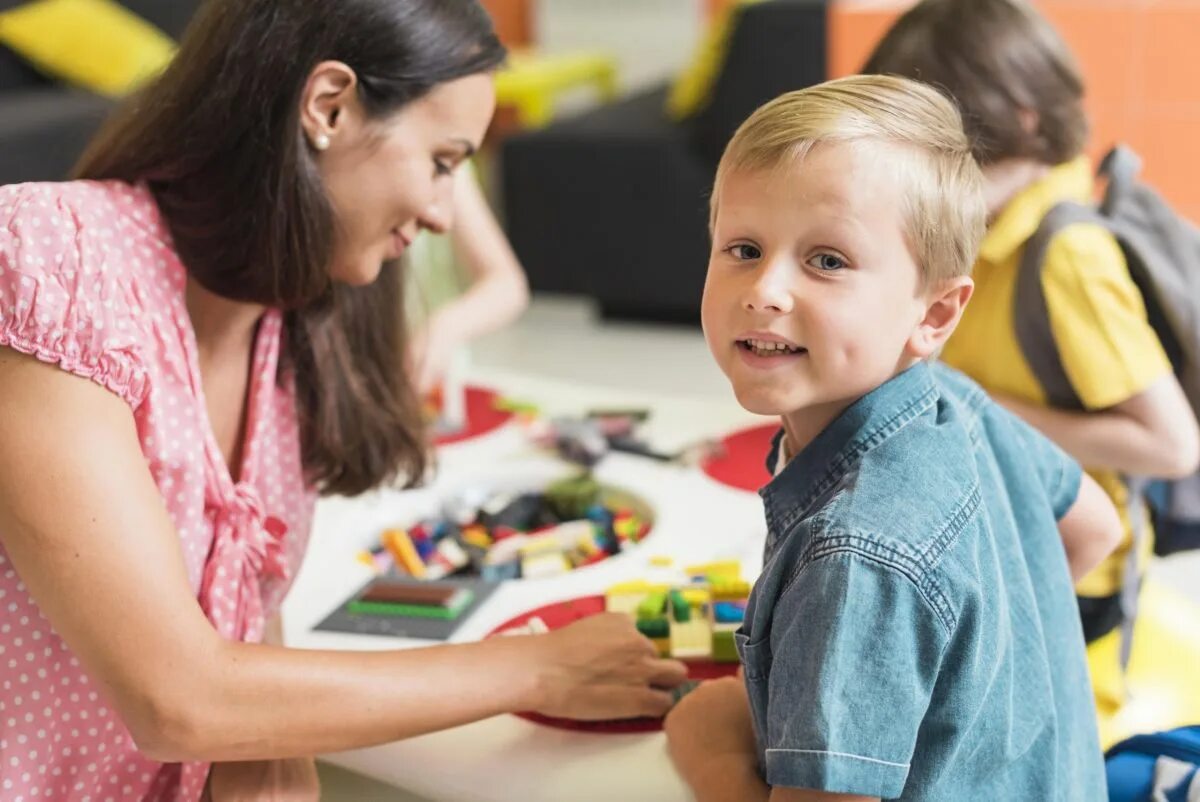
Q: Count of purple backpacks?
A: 0